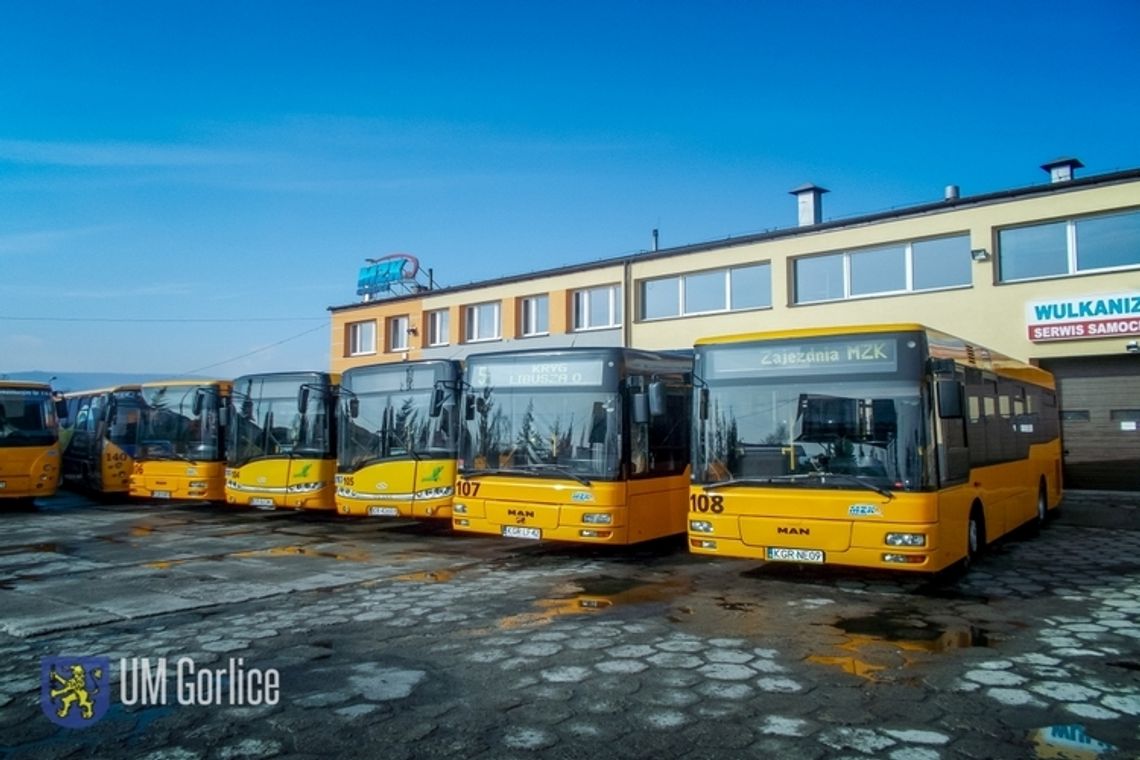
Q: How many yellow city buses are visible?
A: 7